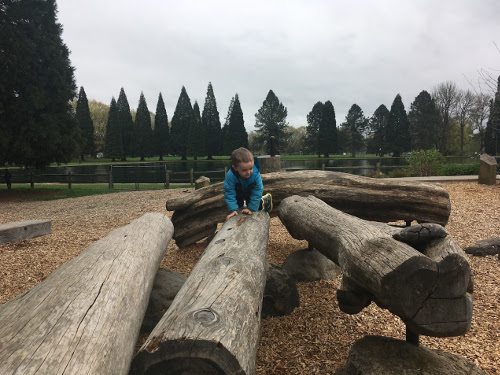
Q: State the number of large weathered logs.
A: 4